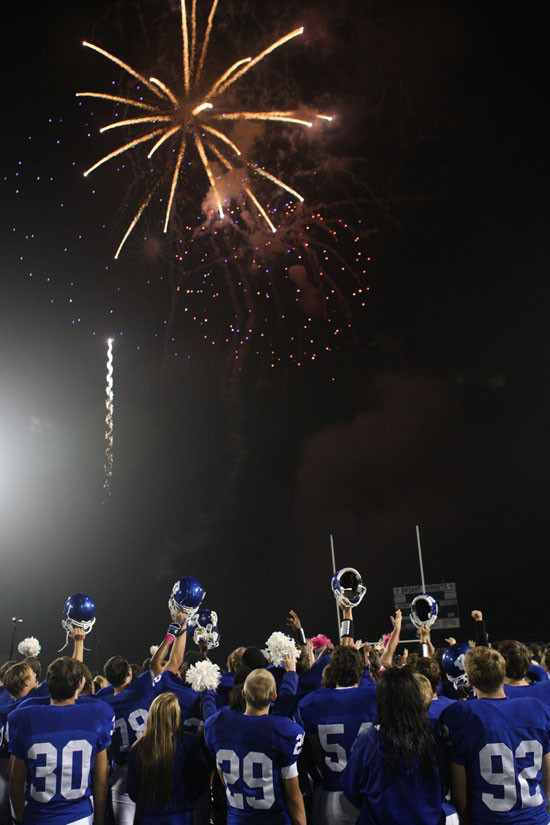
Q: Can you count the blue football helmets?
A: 6